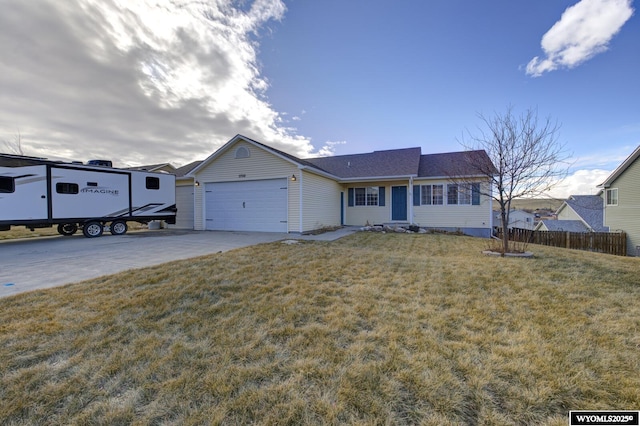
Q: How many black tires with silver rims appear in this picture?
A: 2